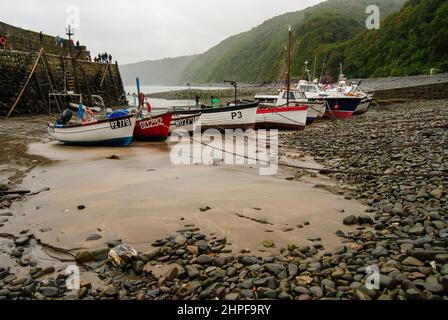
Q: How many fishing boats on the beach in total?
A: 8